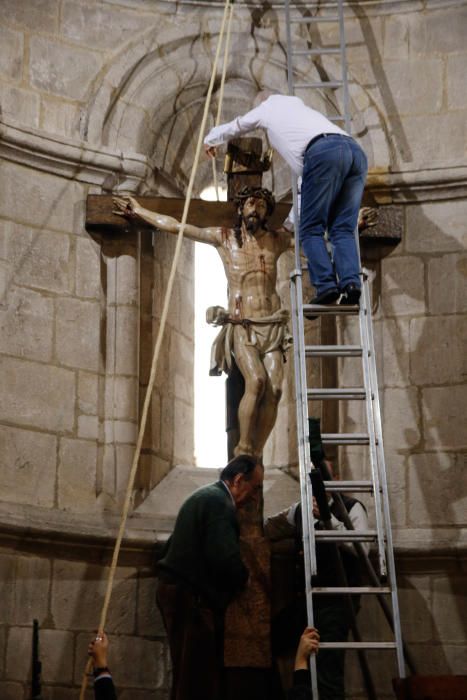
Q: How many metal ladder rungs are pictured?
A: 12